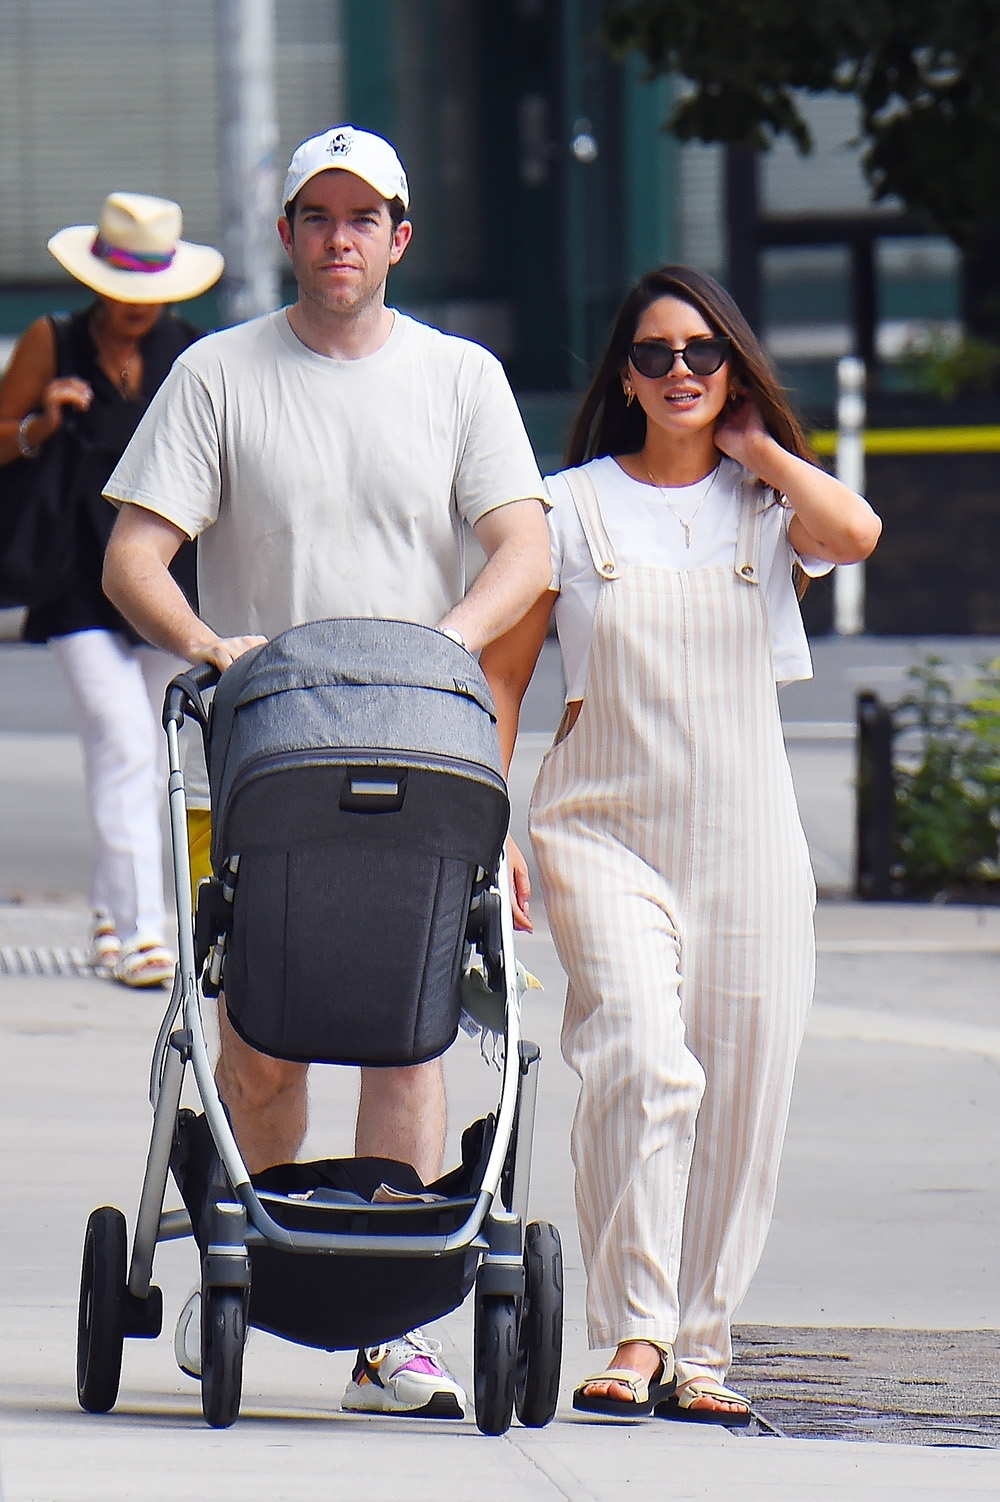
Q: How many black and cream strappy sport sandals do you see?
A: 2